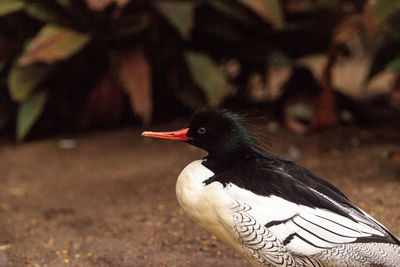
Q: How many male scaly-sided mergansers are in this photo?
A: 1